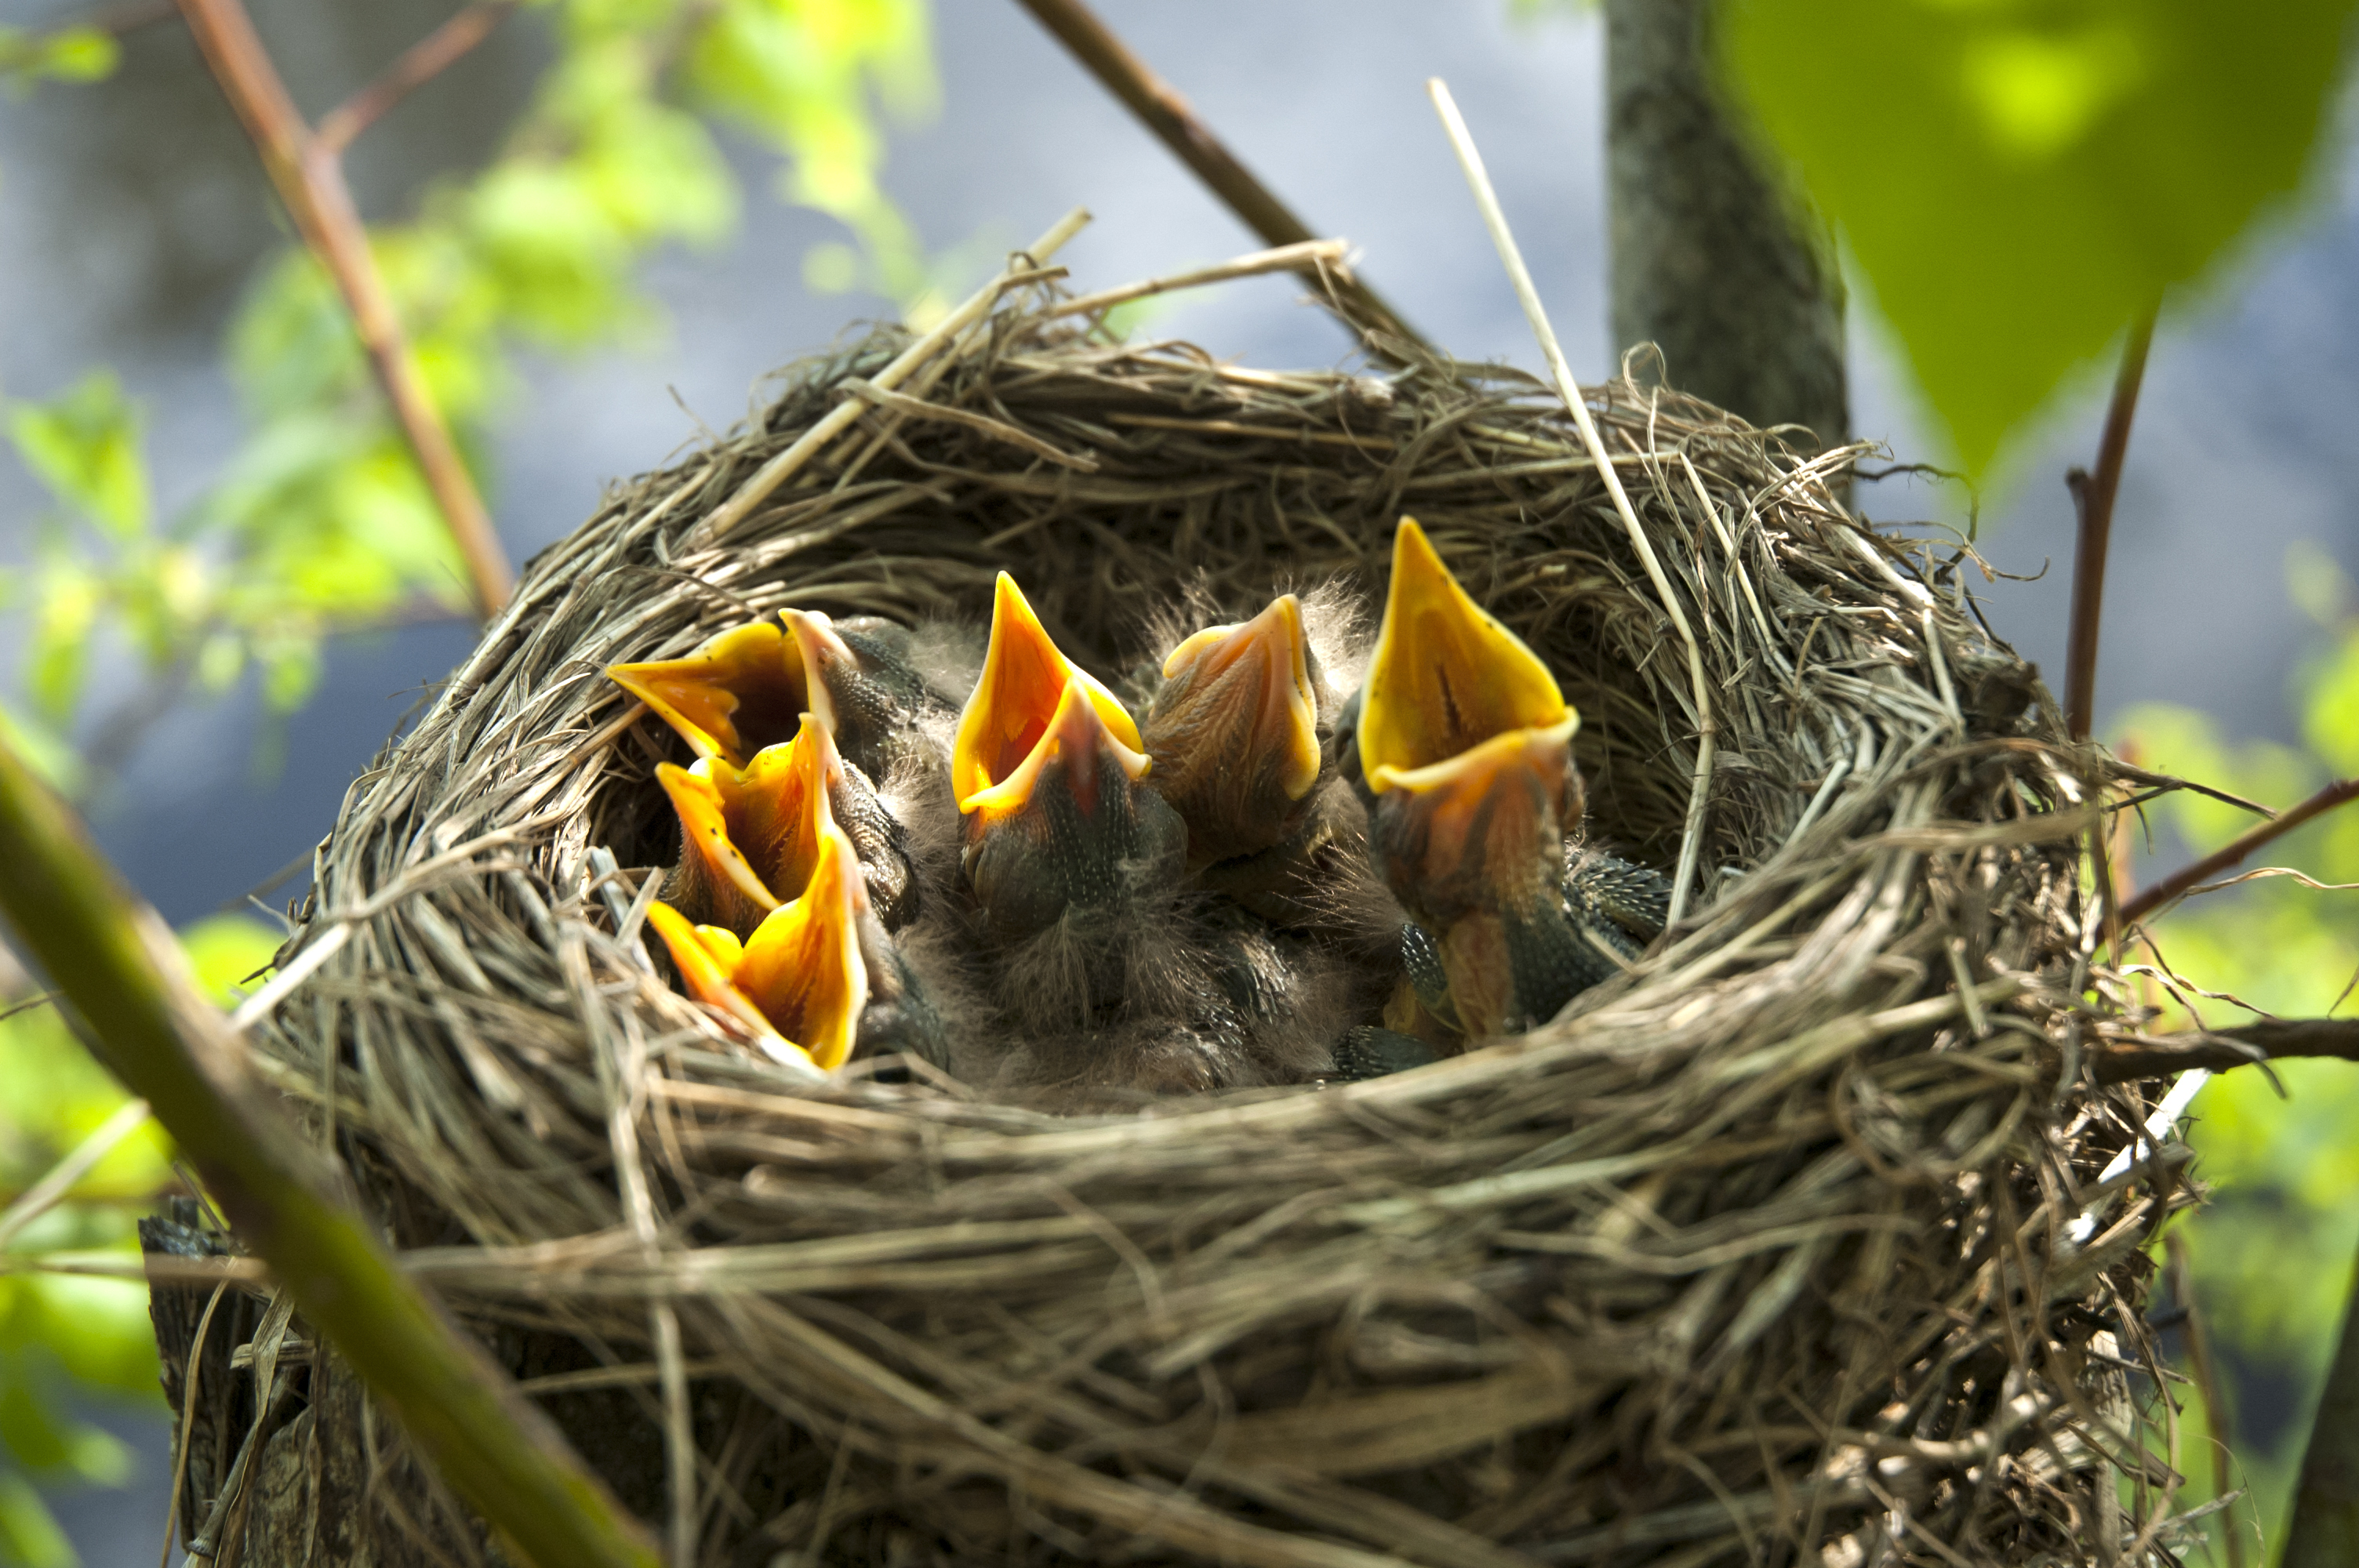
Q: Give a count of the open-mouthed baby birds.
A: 5